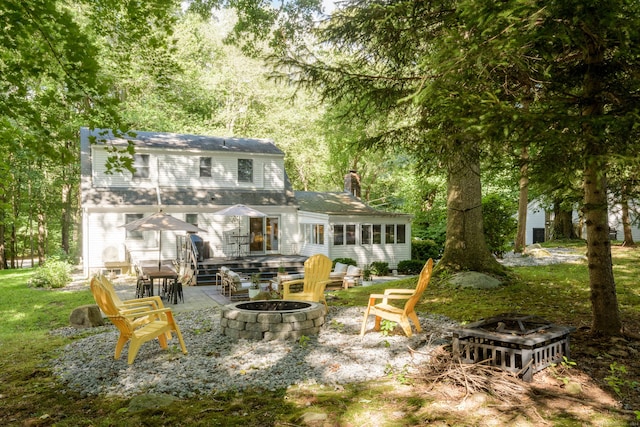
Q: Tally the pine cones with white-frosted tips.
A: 0